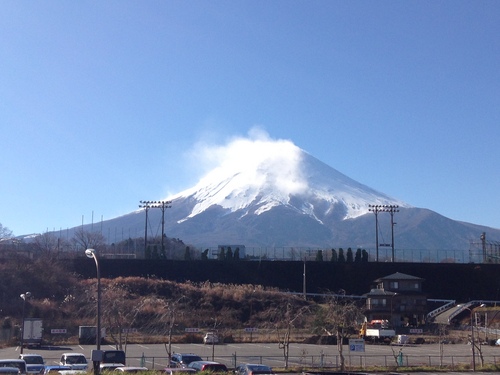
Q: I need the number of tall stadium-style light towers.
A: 2